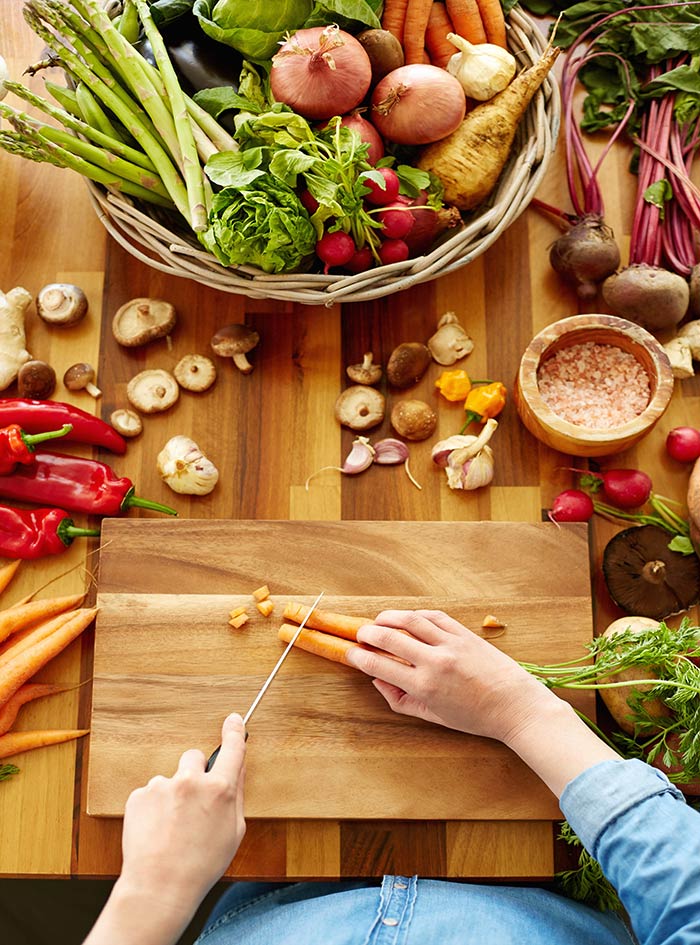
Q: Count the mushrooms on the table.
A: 14